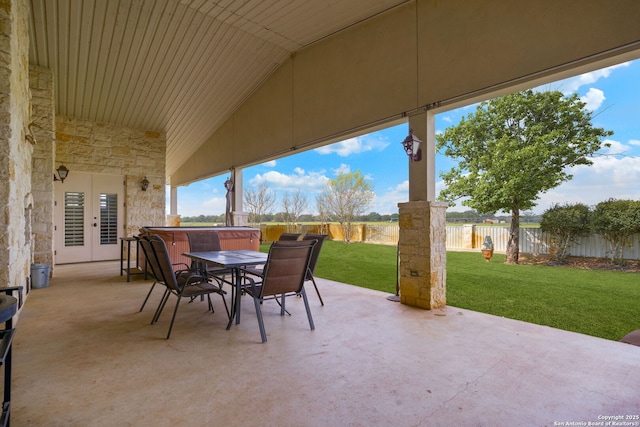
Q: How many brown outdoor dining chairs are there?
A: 6